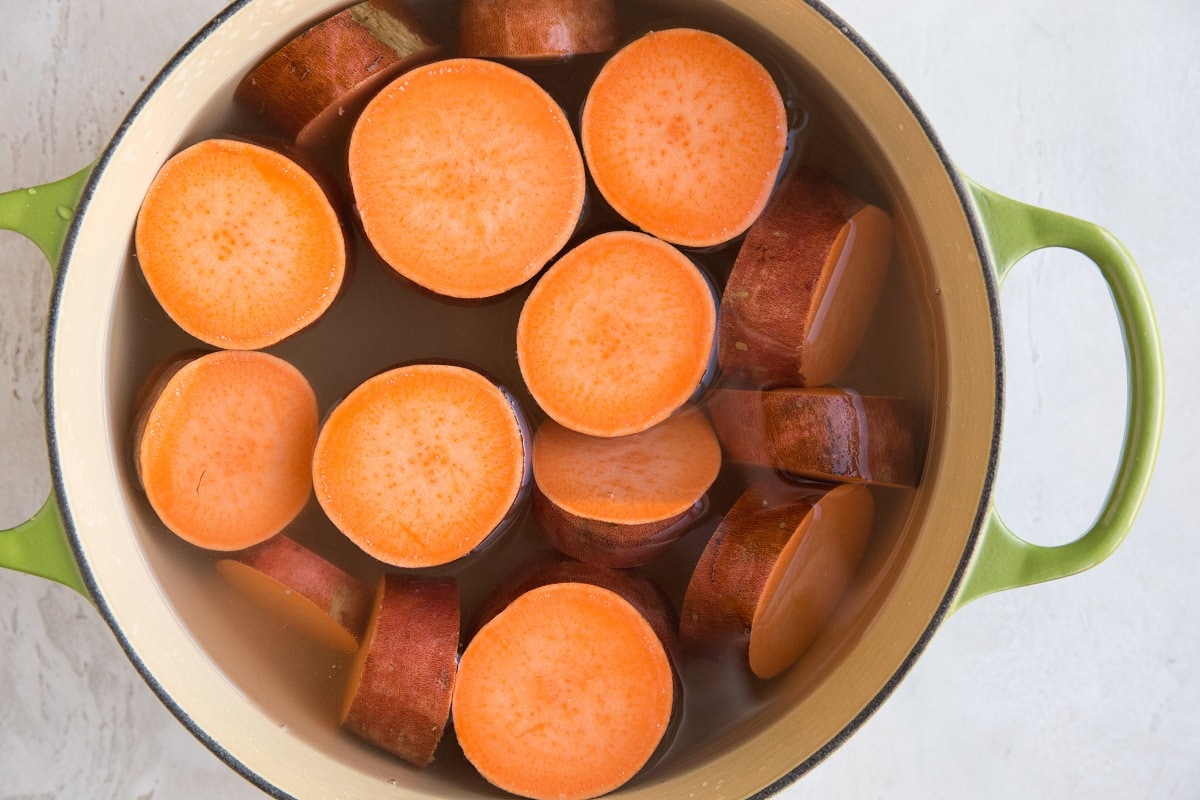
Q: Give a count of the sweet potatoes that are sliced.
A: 15